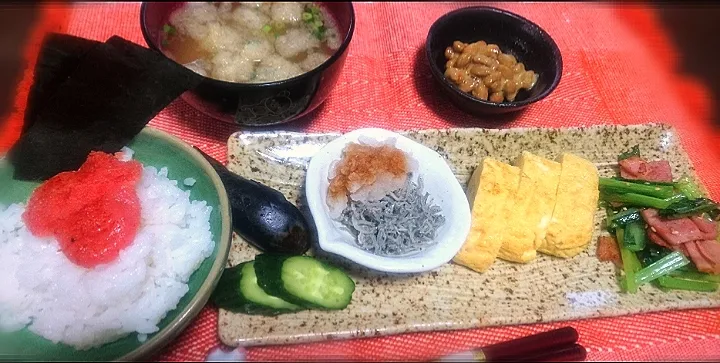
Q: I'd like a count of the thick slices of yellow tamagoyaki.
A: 3